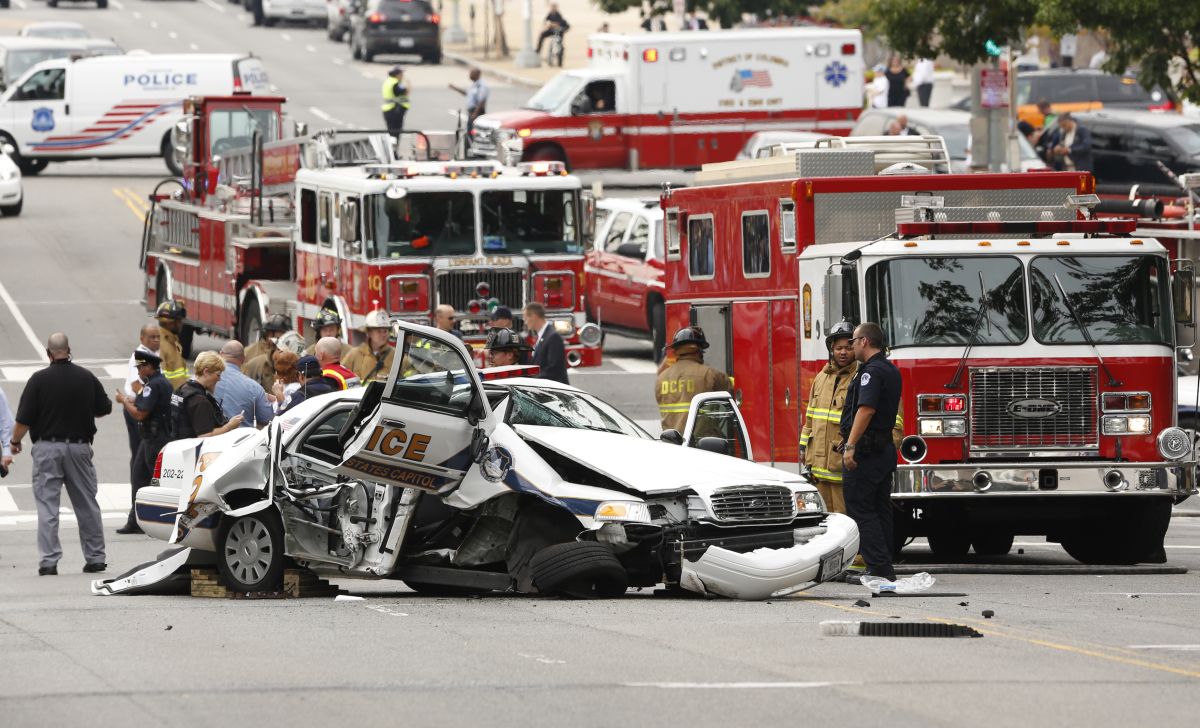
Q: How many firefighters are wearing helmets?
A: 8